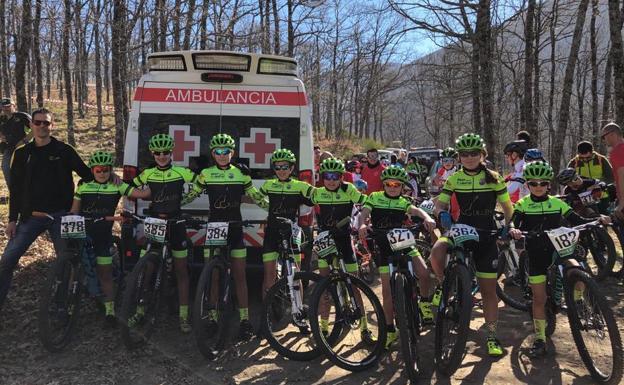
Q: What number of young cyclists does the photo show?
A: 8